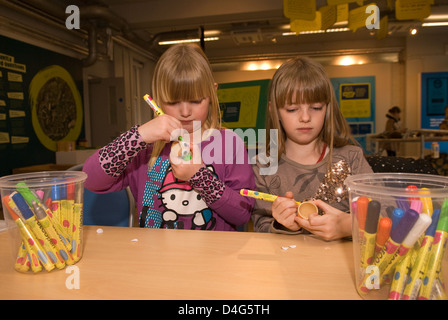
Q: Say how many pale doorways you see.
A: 1